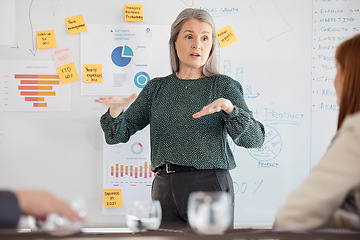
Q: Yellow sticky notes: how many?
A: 7